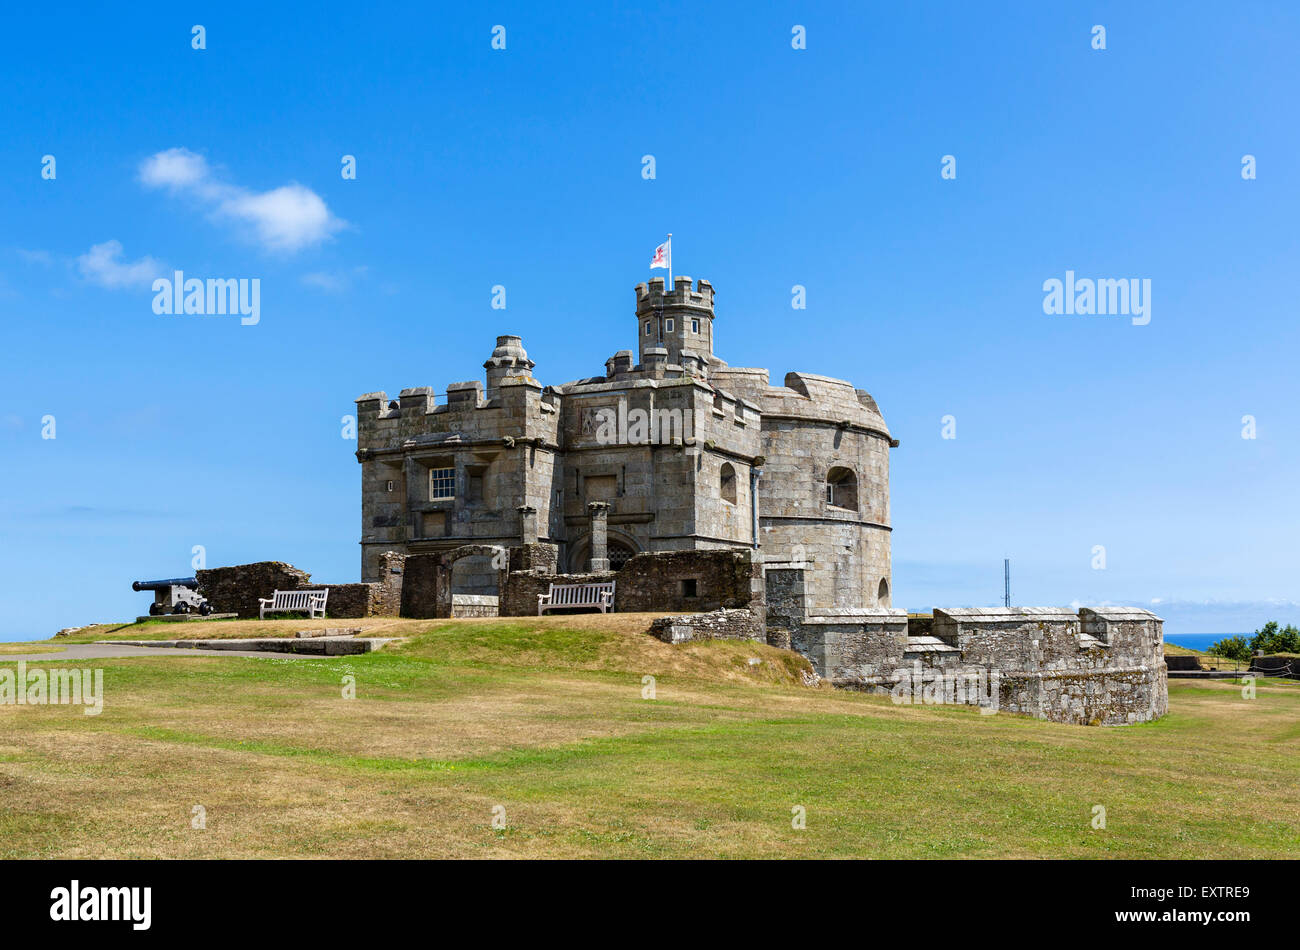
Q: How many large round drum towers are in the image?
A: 1